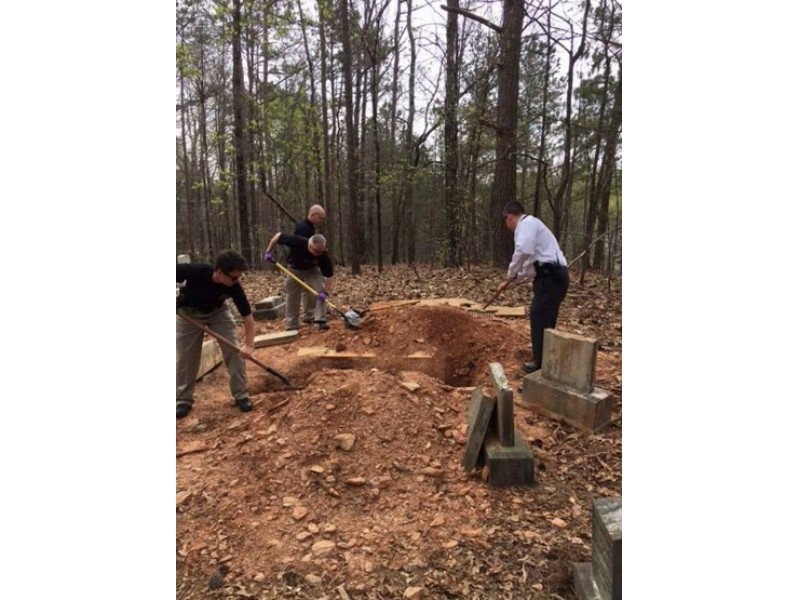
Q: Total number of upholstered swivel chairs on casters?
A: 0